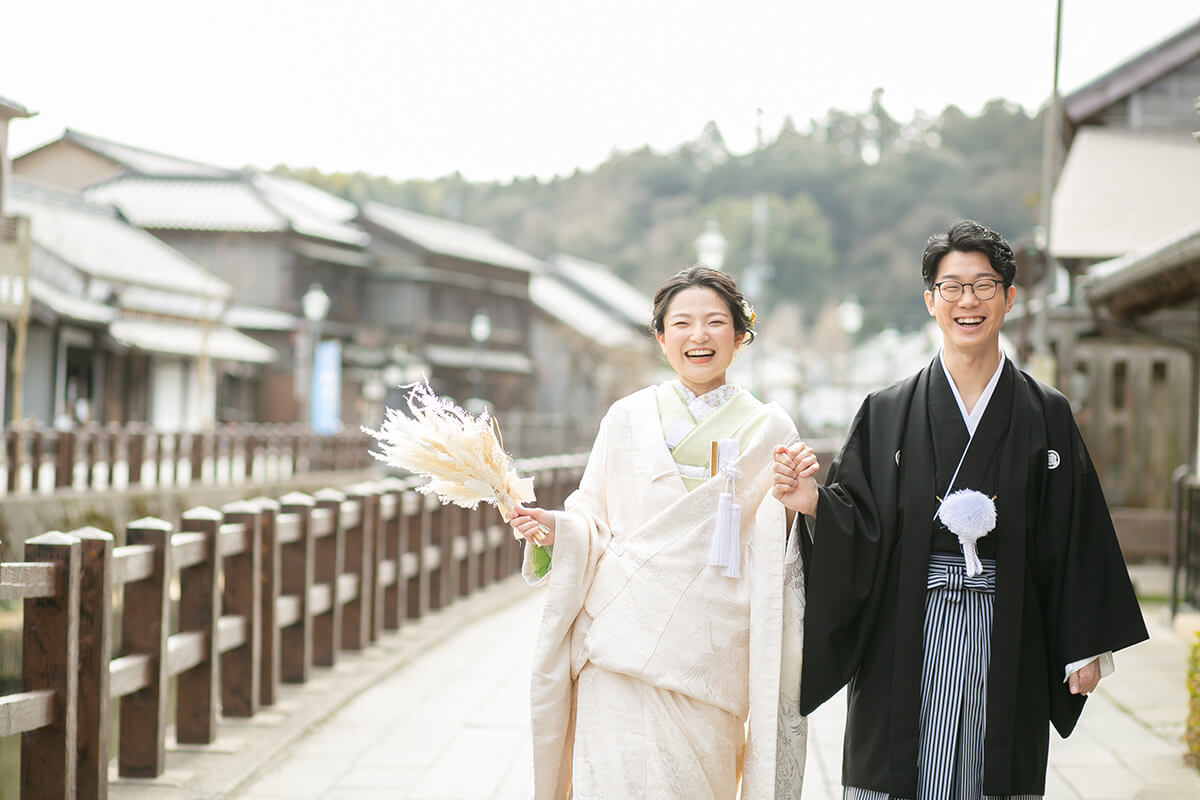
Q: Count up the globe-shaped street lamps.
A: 4